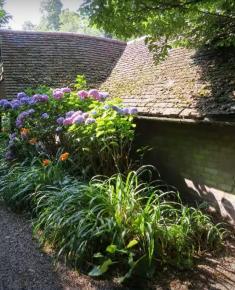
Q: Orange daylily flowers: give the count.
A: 4